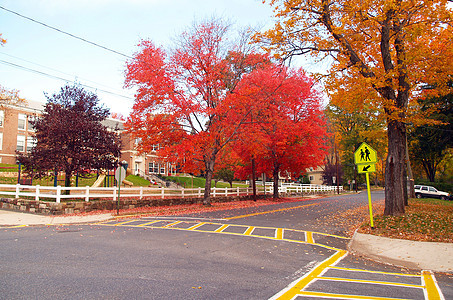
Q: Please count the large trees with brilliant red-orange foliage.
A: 2